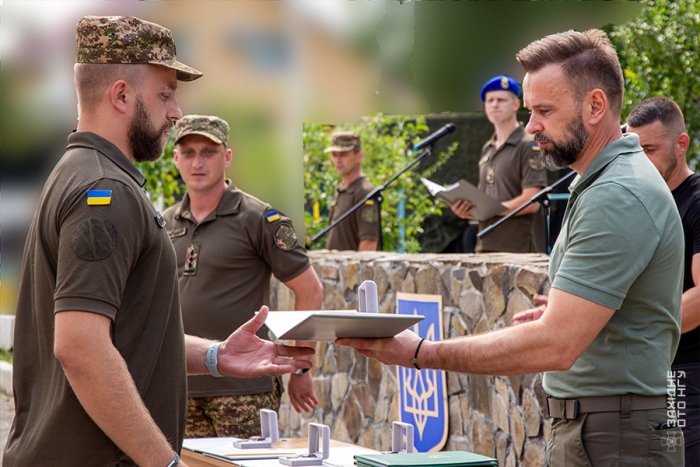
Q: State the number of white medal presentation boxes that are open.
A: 4